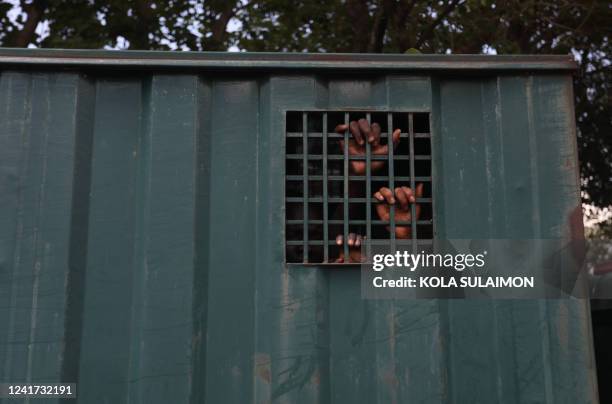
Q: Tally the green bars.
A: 12